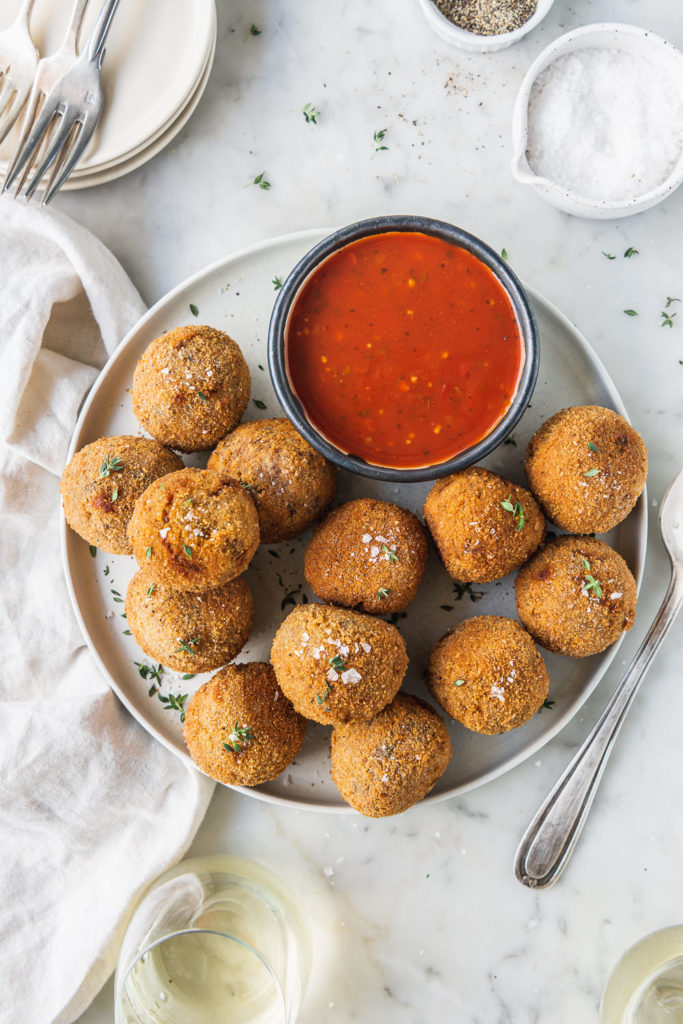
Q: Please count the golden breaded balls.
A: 13